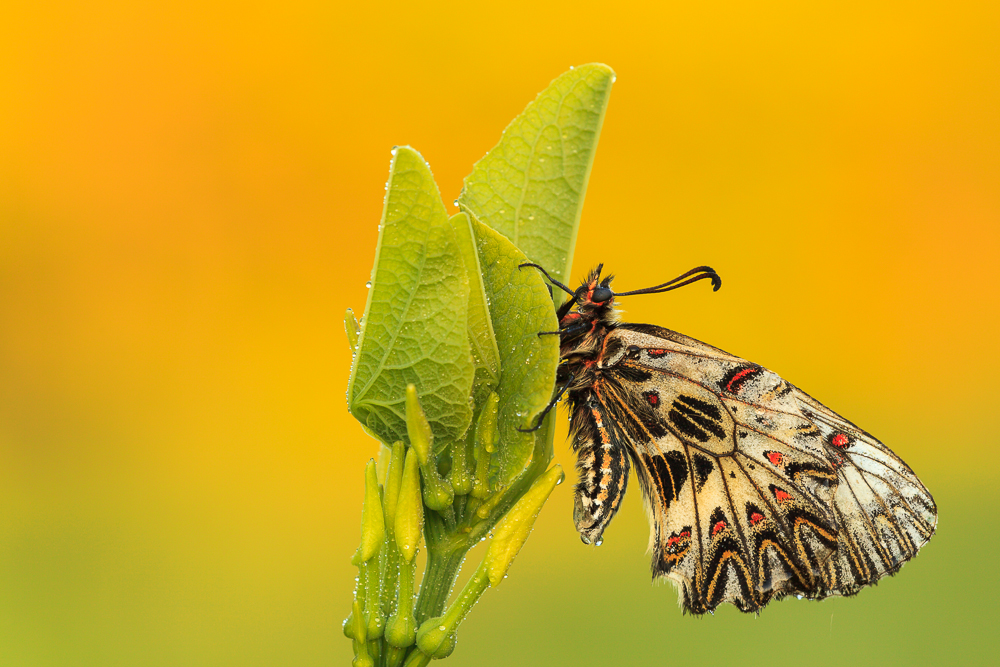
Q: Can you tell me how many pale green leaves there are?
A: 4